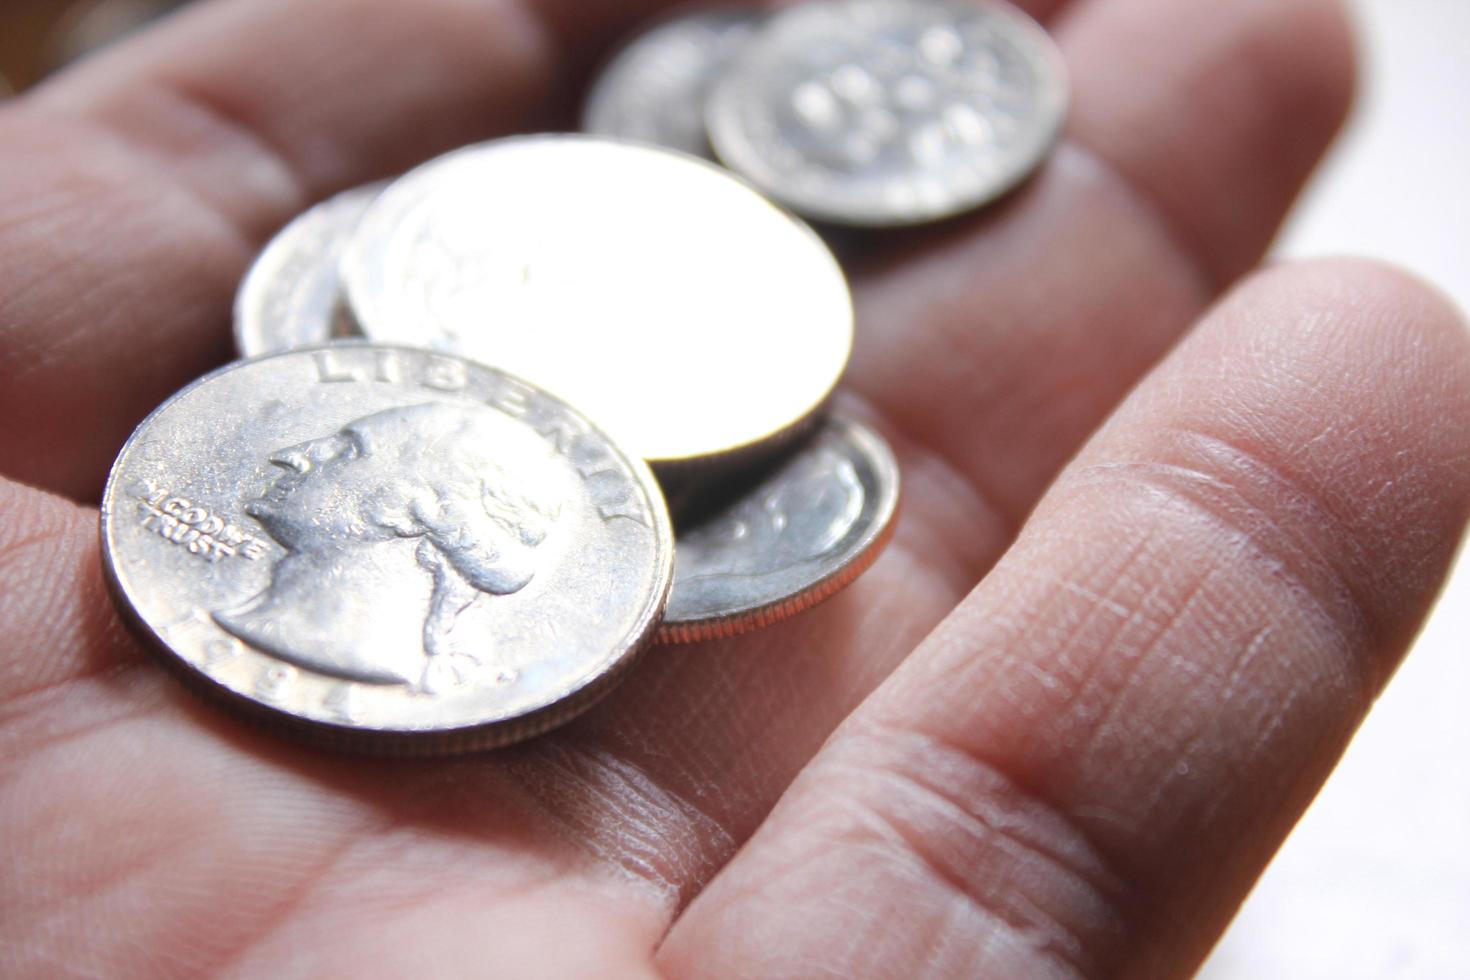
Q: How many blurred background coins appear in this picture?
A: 2